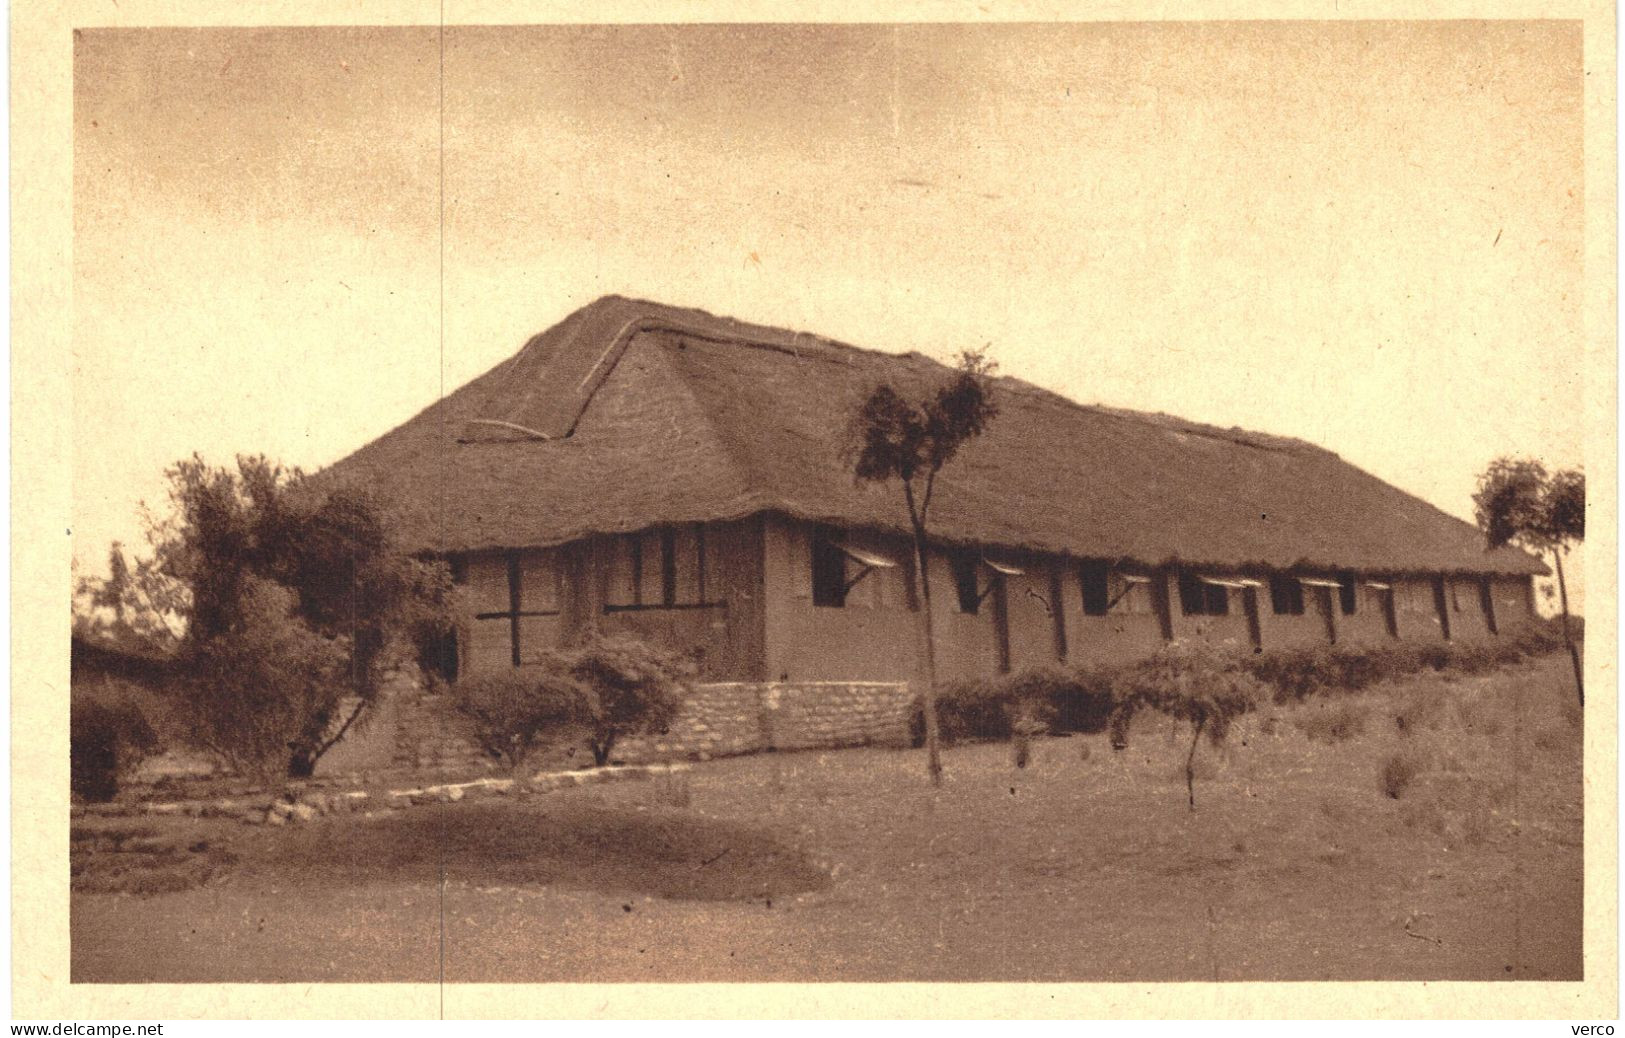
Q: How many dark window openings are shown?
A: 6